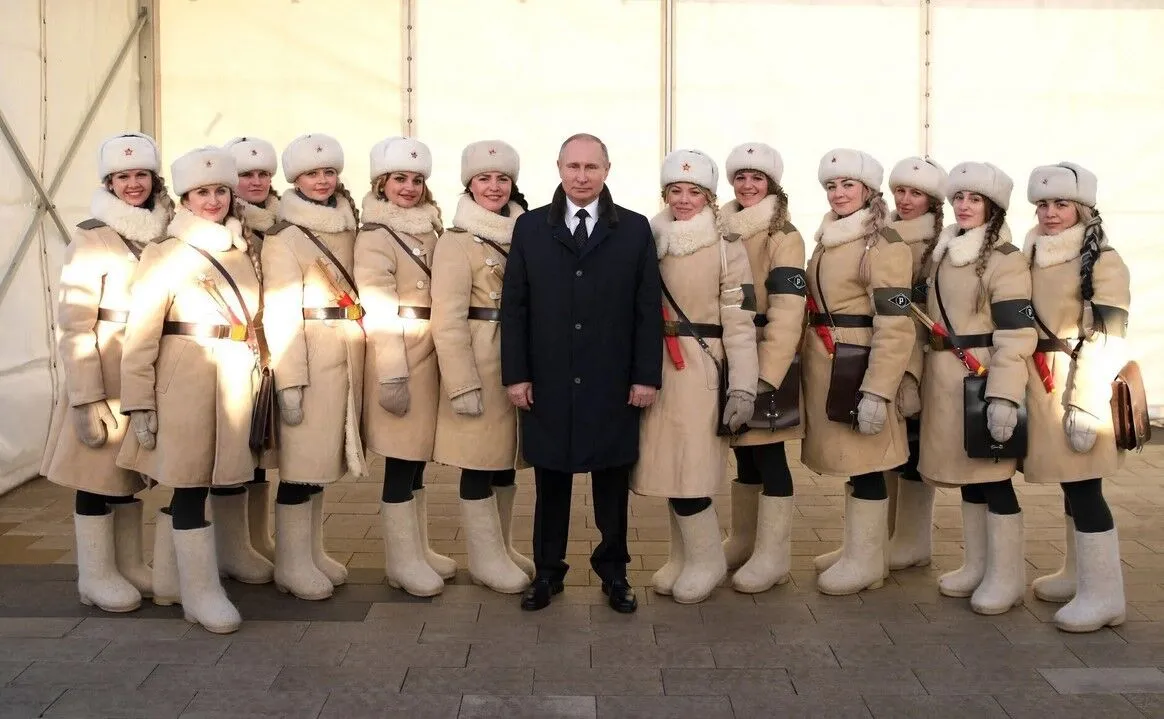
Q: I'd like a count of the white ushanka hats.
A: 12